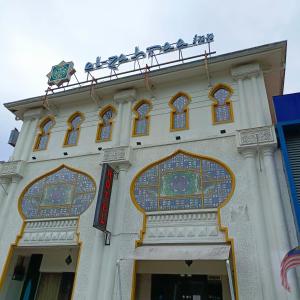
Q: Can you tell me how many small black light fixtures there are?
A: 6